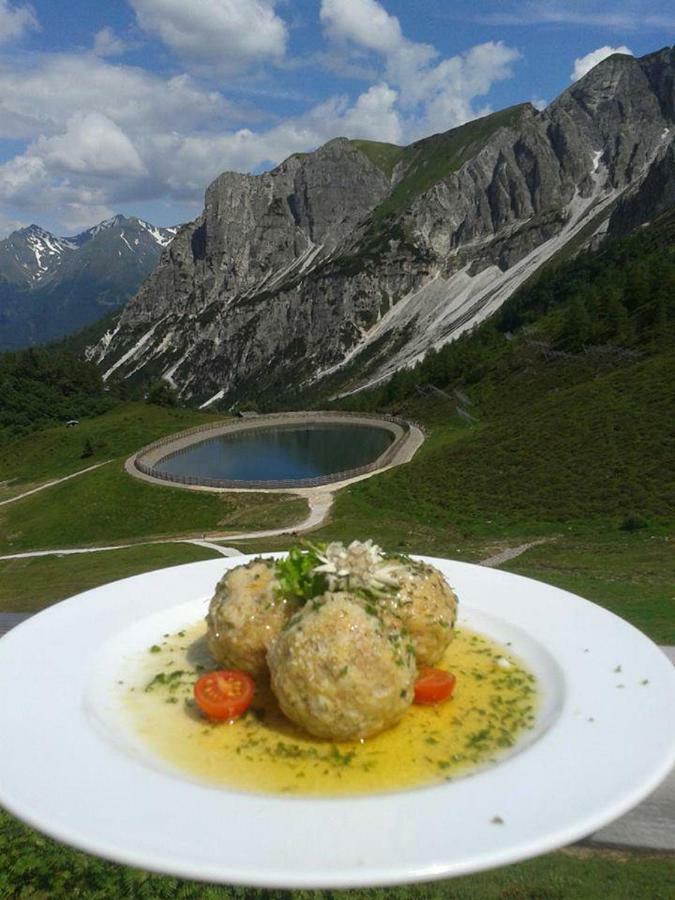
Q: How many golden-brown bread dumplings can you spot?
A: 3